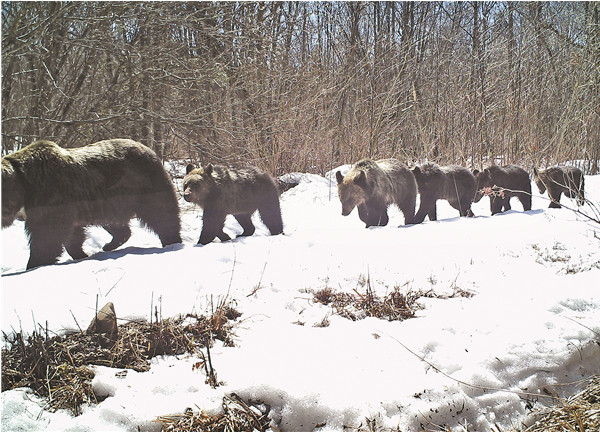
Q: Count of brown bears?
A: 6